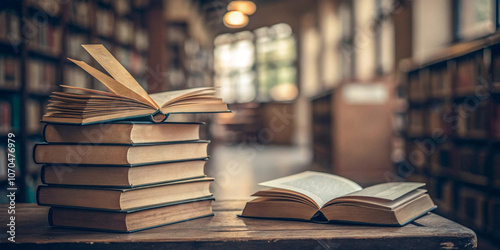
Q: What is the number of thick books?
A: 7